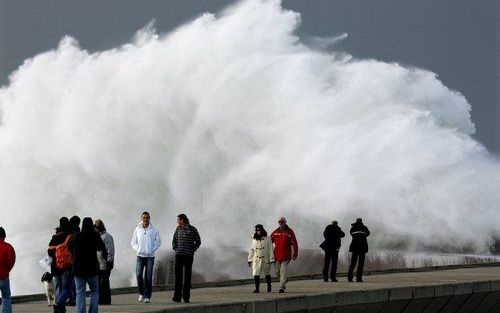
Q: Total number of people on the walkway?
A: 11